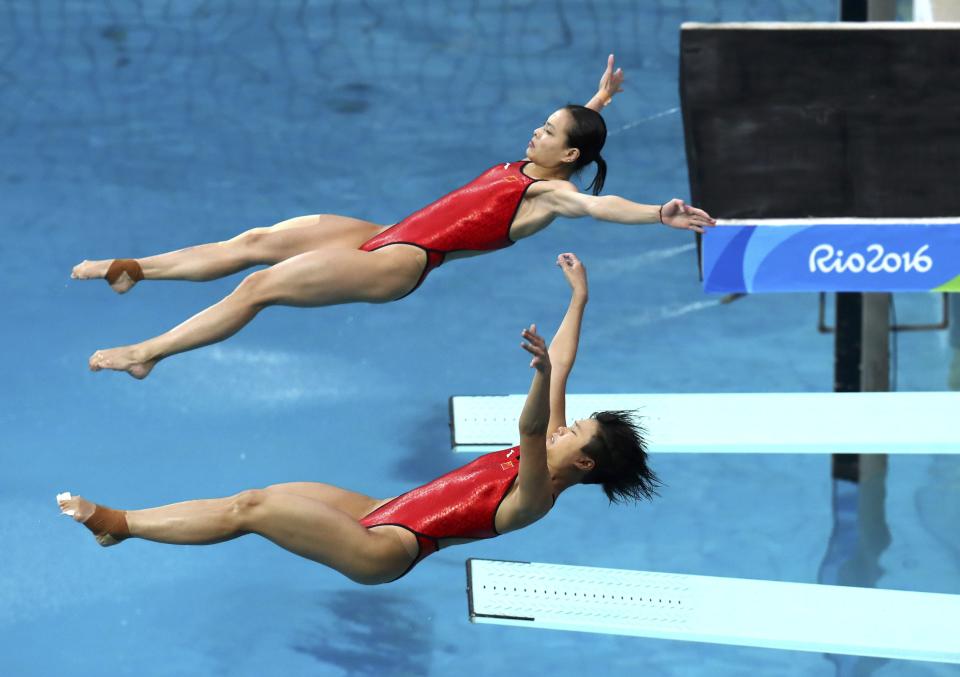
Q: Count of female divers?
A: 2